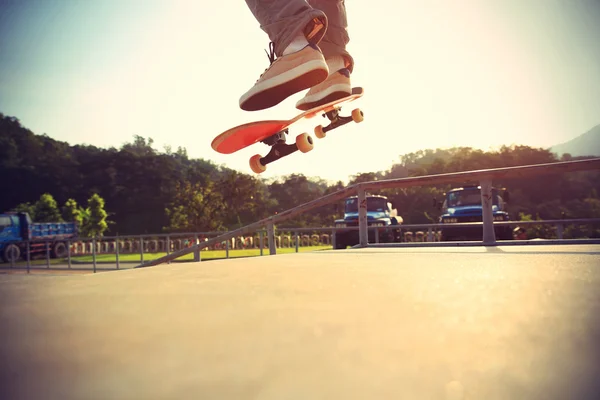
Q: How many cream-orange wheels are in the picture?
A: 4